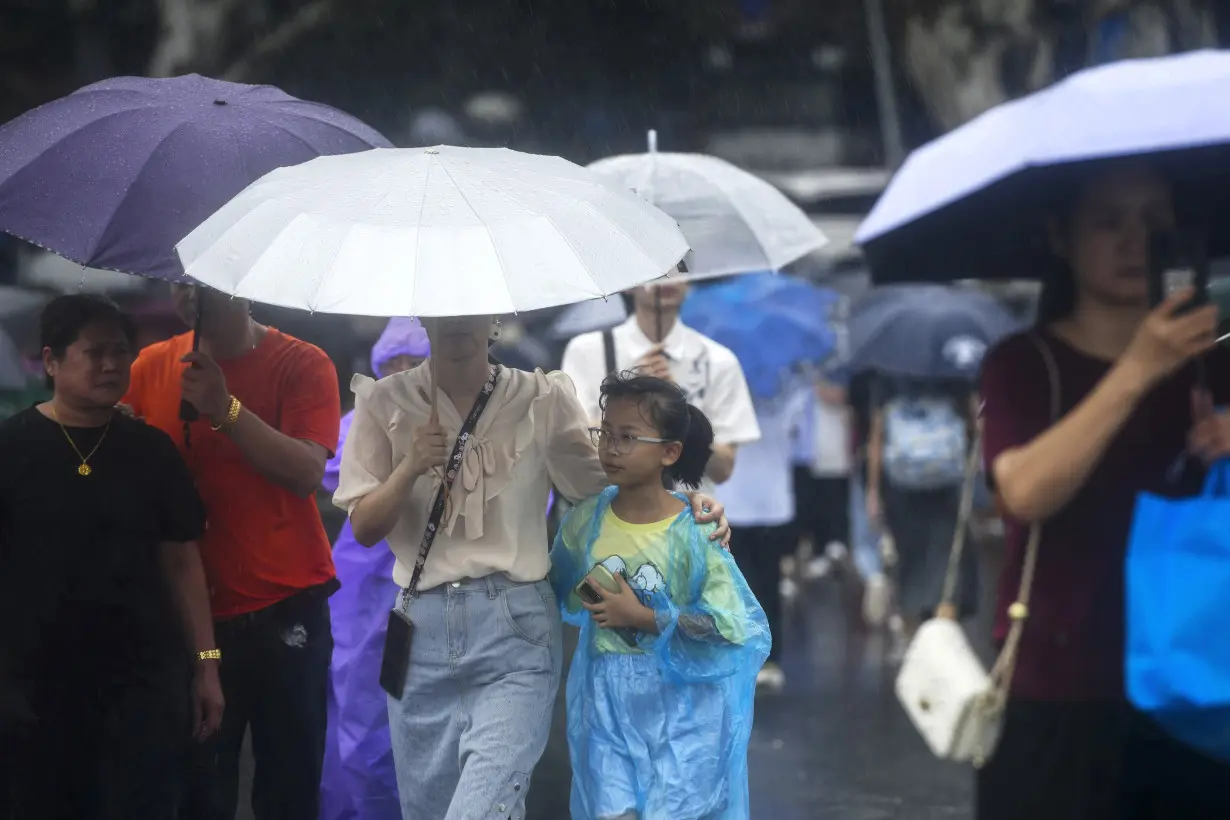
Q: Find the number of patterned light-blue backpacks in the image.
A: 1